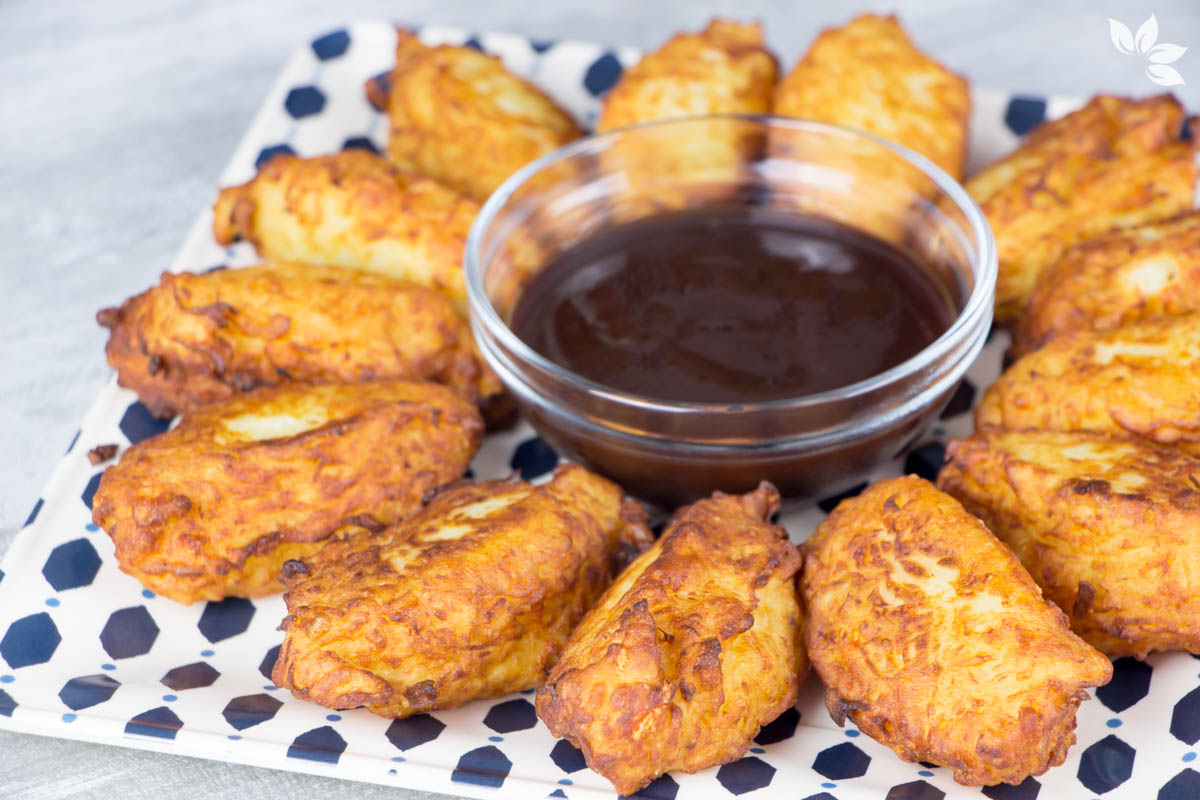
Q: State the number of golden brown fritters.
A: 13